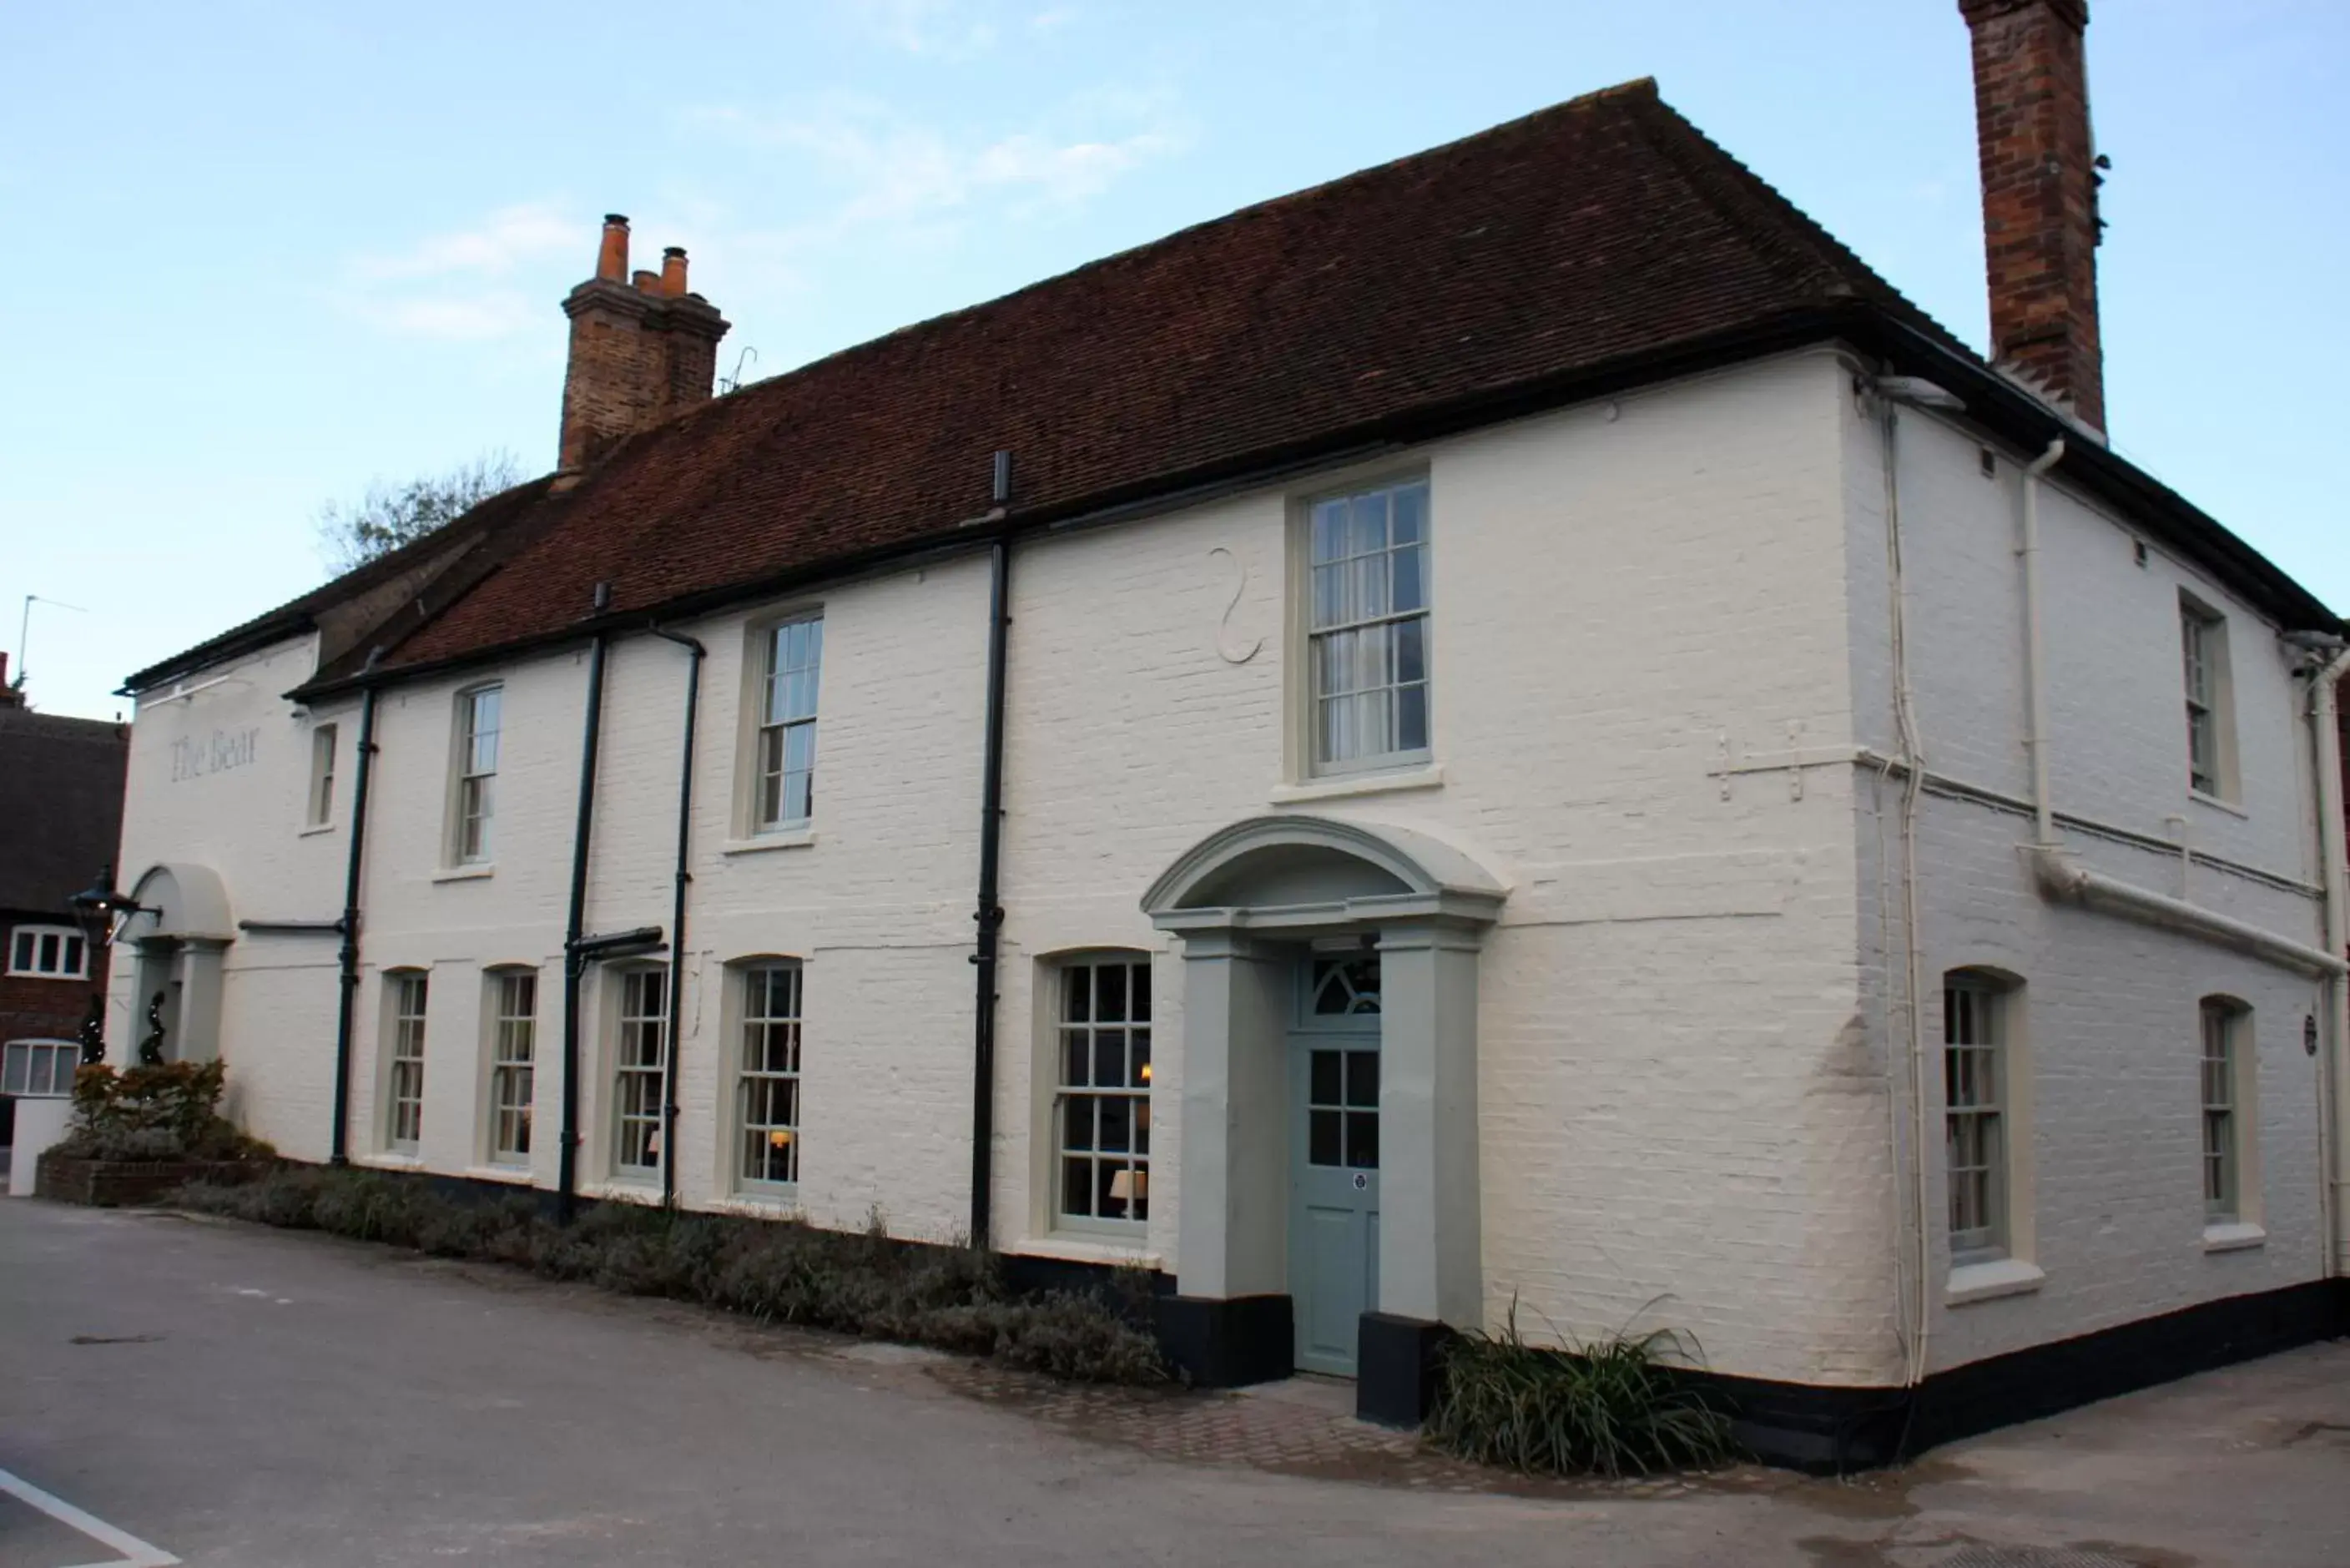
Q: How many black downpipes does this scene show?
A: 4